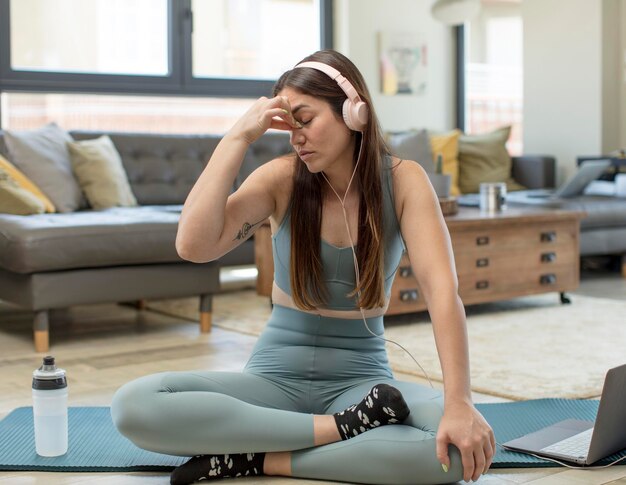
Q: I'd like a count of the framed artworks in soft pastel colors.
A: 1